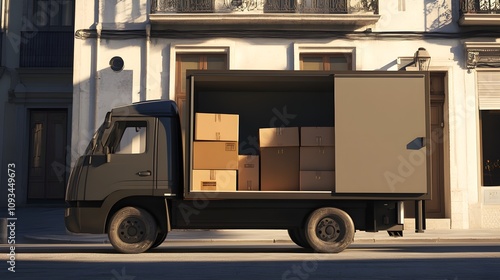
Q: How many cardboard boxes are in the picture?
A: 9